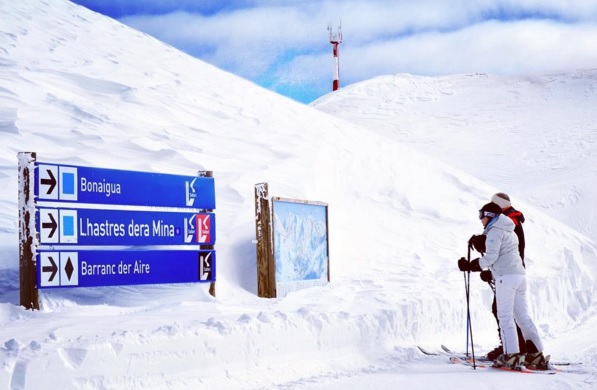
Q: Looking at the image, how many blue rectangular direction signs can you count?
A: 3